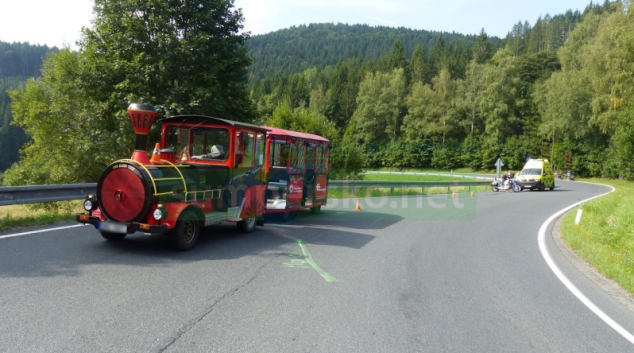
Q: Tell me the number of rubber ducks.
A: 0